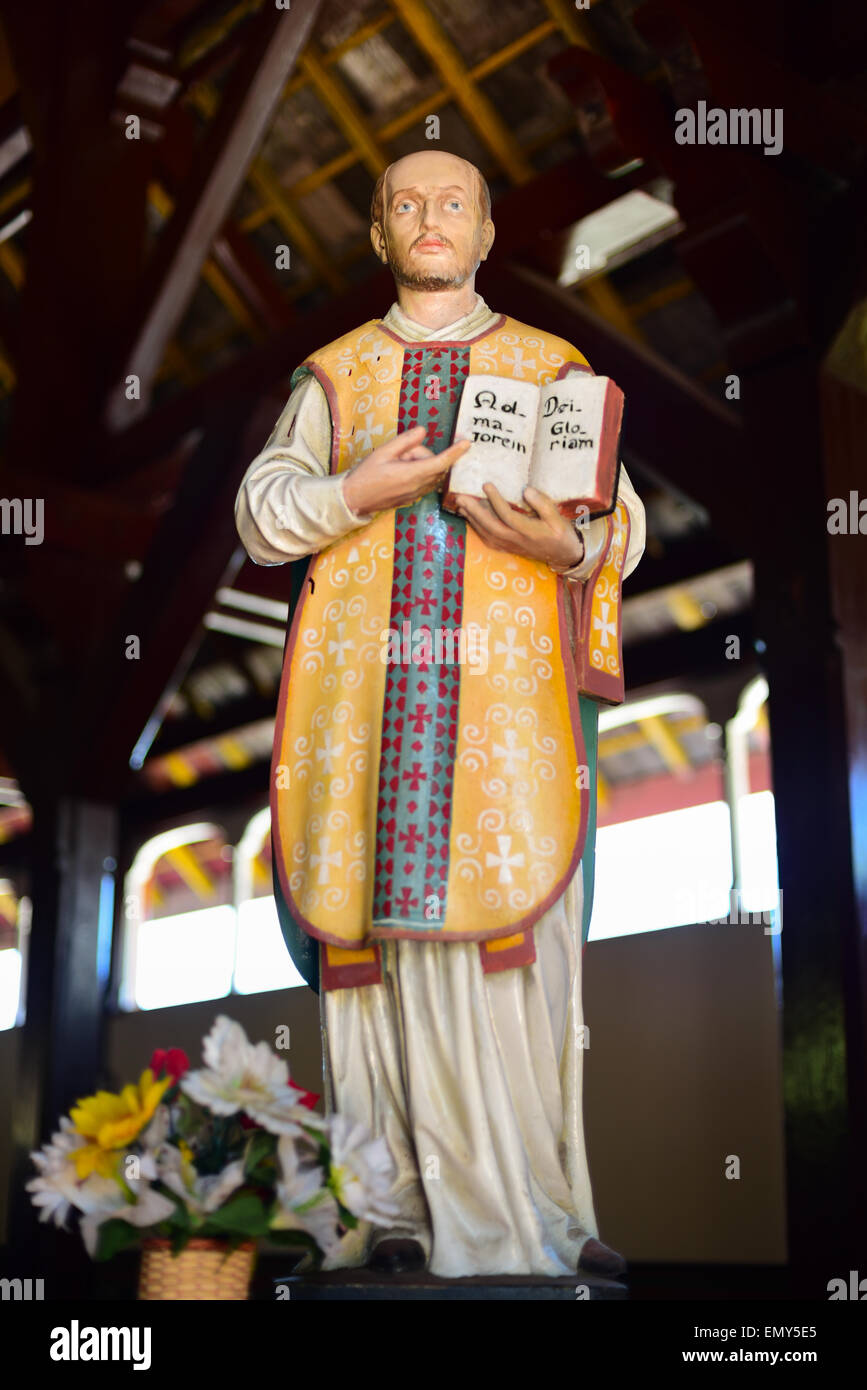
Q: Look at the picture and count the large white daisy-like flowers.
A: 3